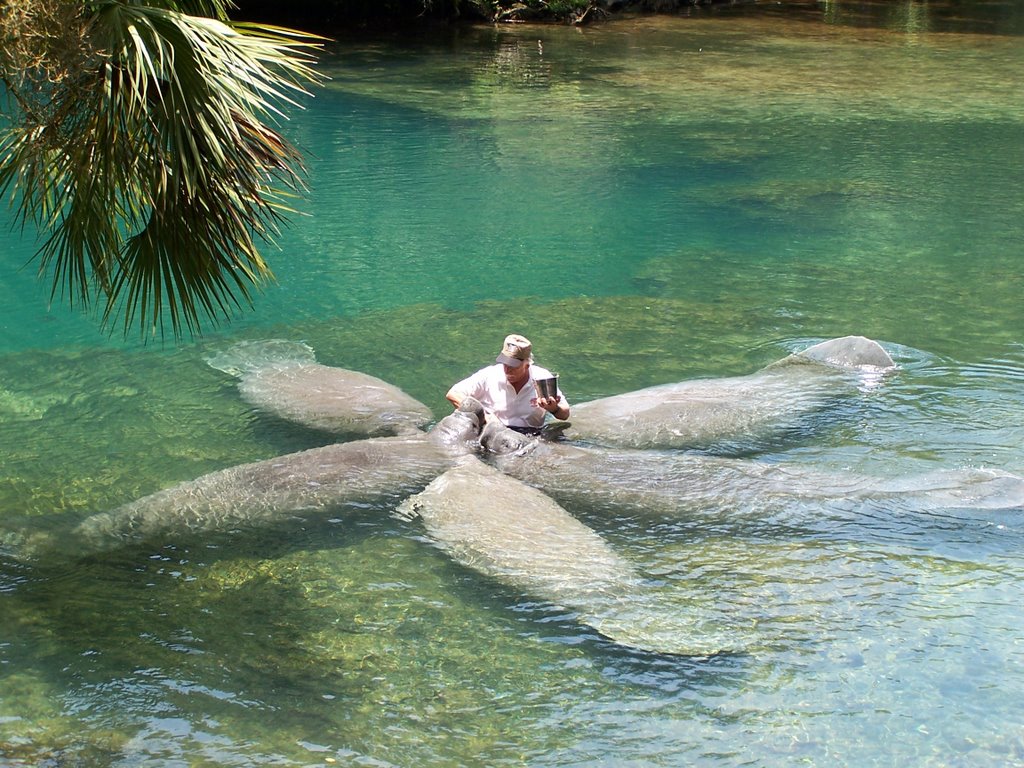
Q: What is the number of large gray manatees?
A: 5